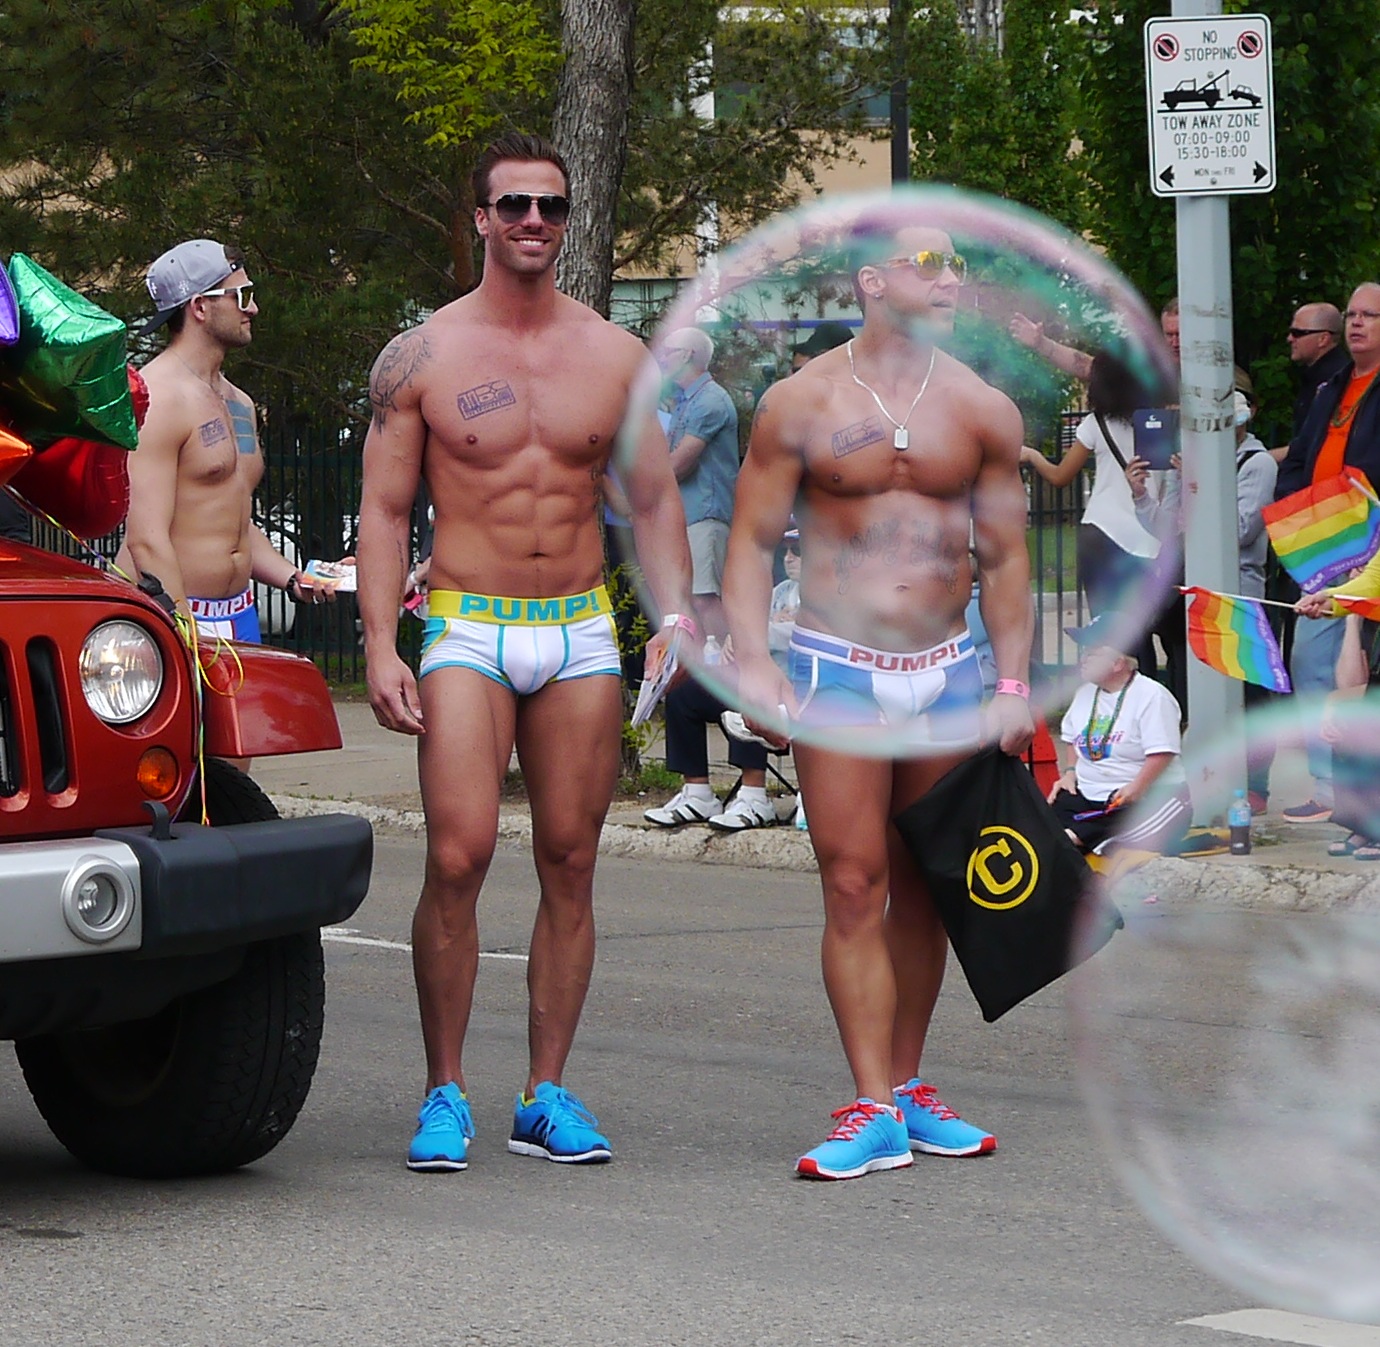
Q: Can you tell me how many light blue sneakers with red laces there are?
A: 2